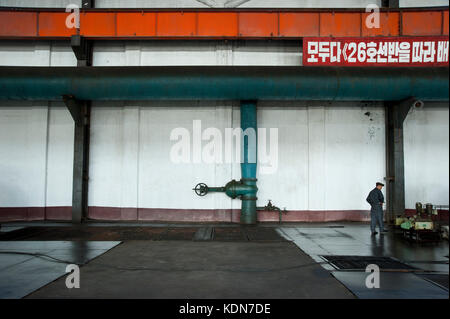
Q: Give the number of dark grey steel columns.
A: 2